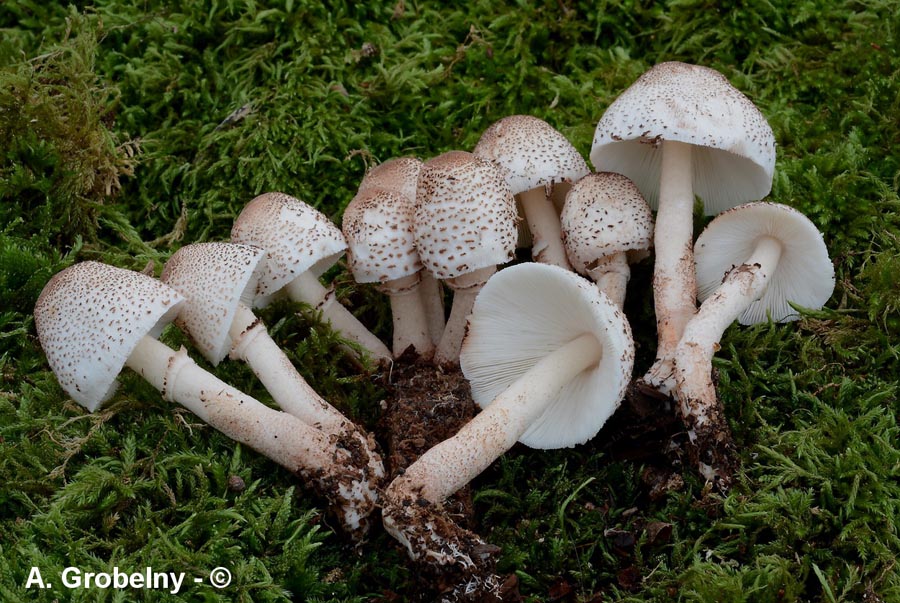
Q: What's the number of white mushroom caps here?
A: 11